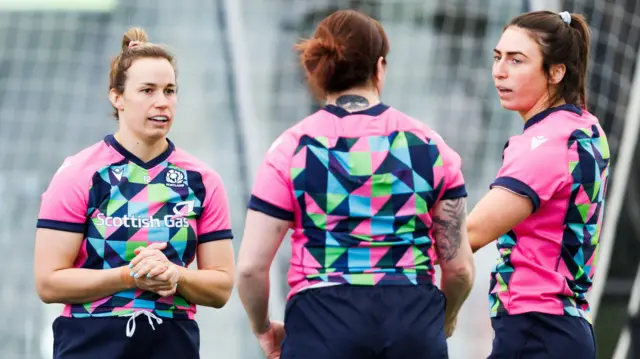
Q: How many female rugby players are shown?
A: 3